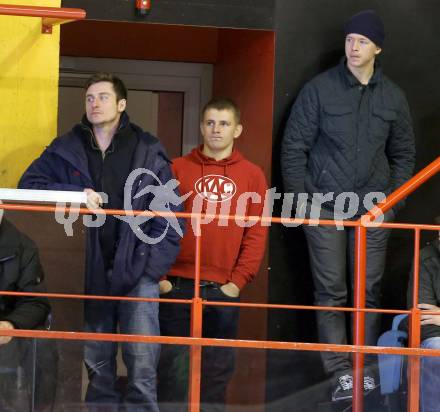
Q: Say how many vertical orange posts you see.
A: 3